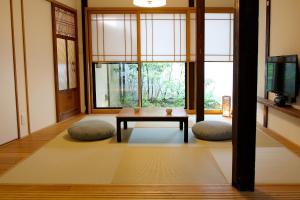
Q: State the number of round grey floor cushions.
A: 2